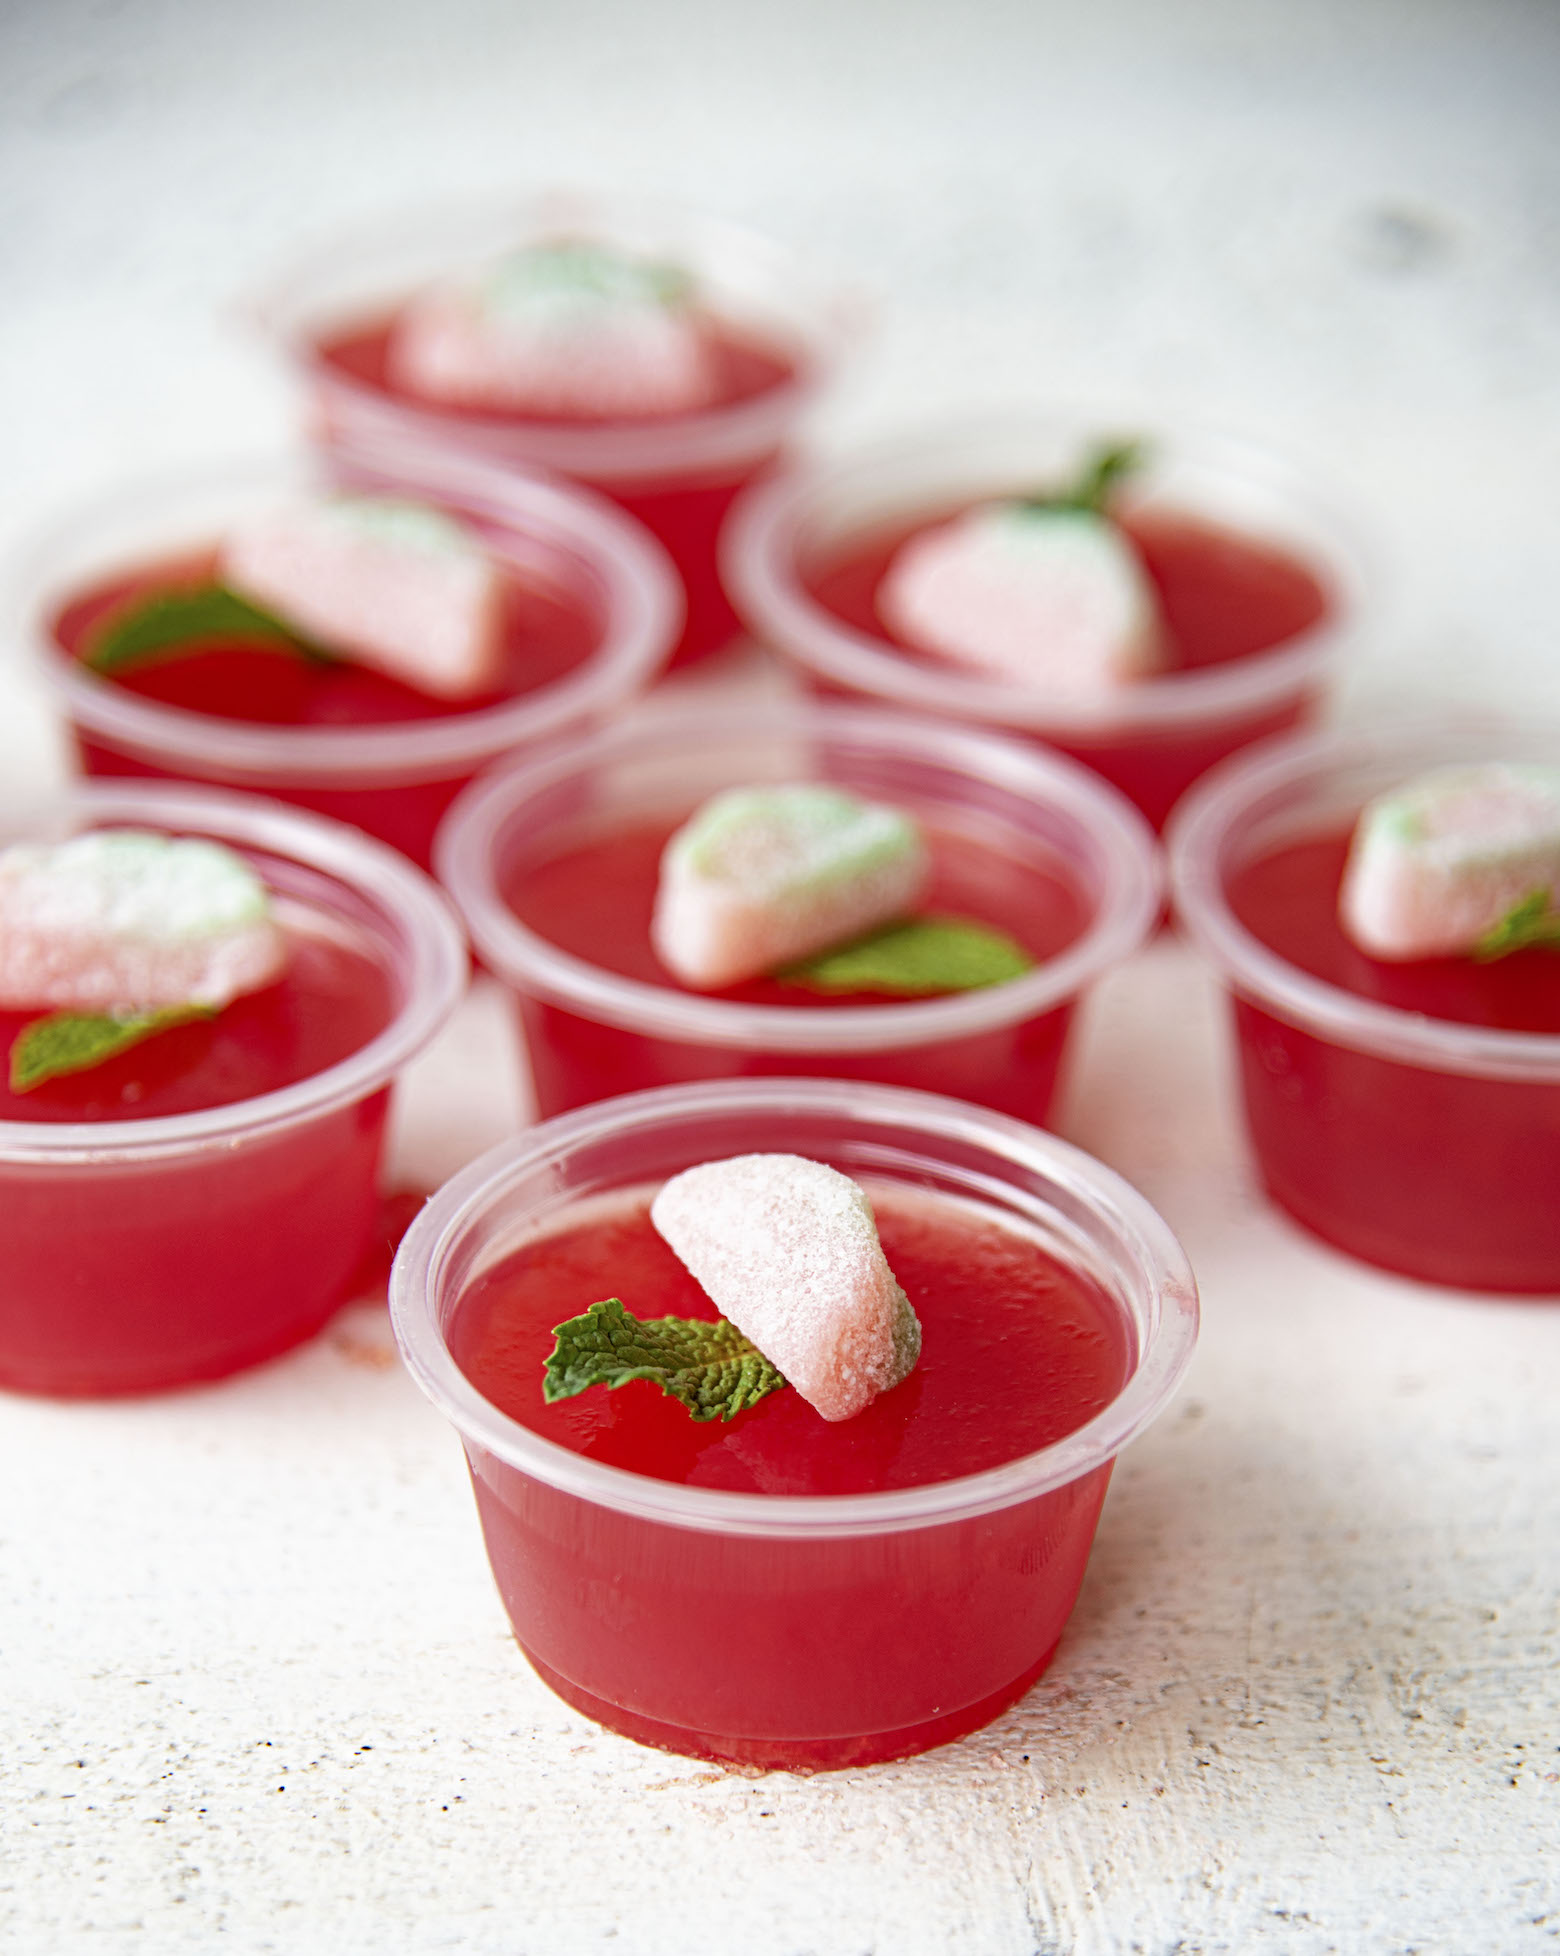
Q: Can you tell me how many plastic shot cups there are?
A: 7